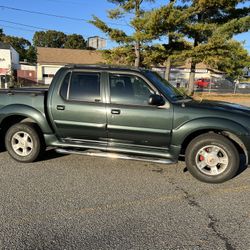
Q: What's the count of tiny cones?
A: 0